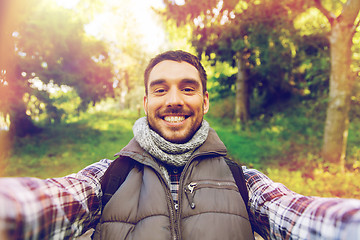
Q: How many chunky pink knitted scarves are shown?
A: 0